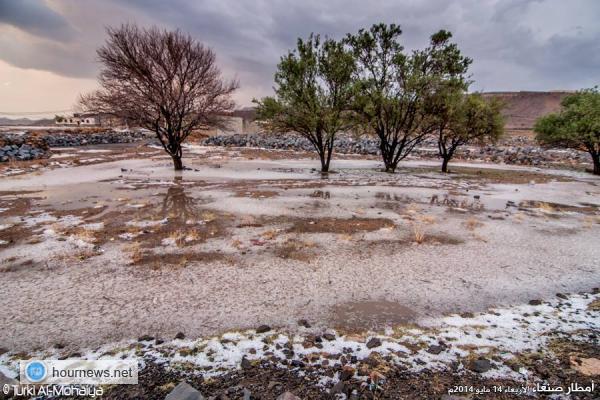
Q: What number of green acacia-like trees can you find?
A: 4